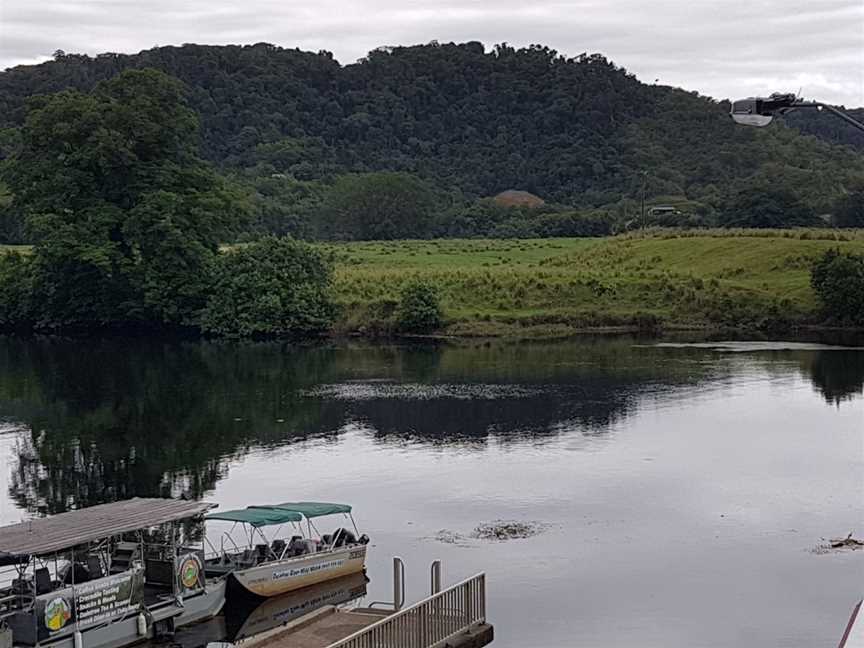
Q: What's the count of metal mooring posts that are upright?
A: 2